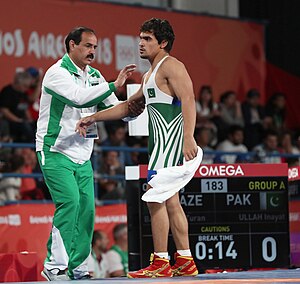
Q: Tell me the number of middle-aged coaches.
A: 1